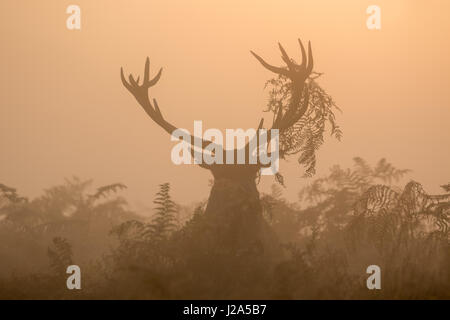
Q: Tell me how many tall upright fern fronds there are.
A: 1